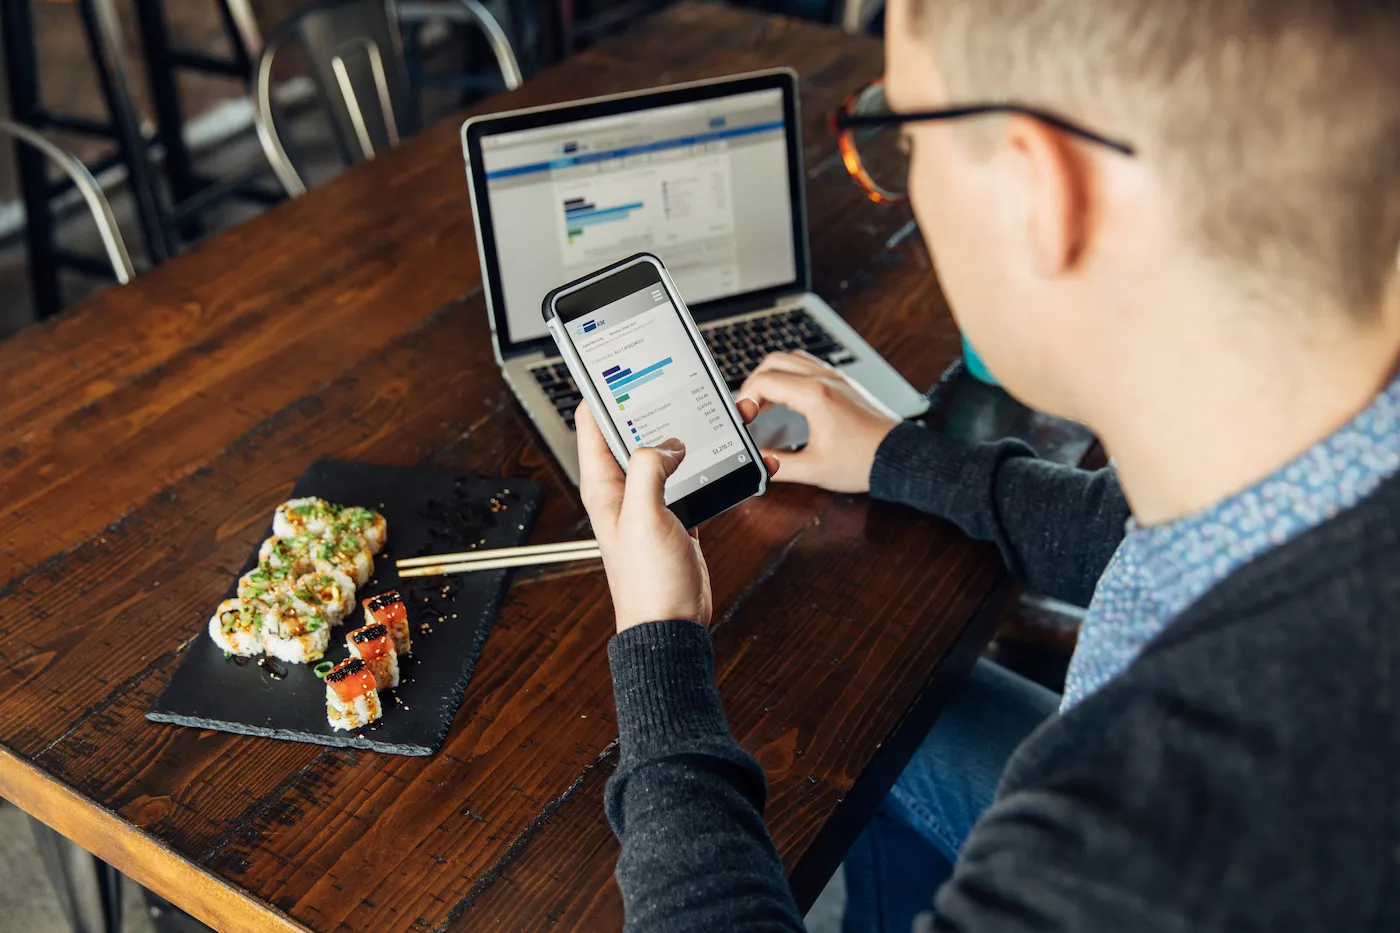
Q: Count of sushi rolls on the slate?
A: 11